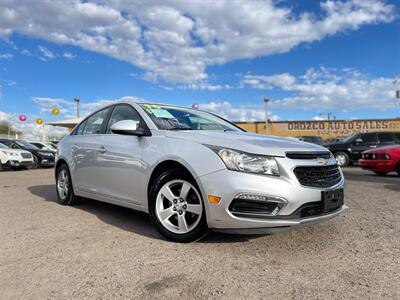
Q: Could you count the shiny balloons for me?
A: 4